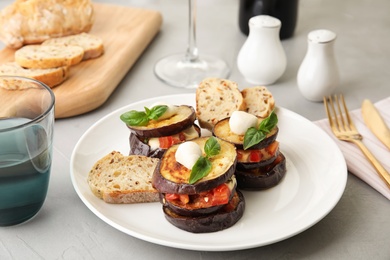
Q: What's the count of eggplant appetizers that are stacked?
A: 3